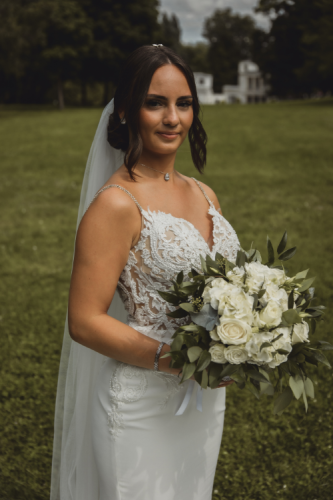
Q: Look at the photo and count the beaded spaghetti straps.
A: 2